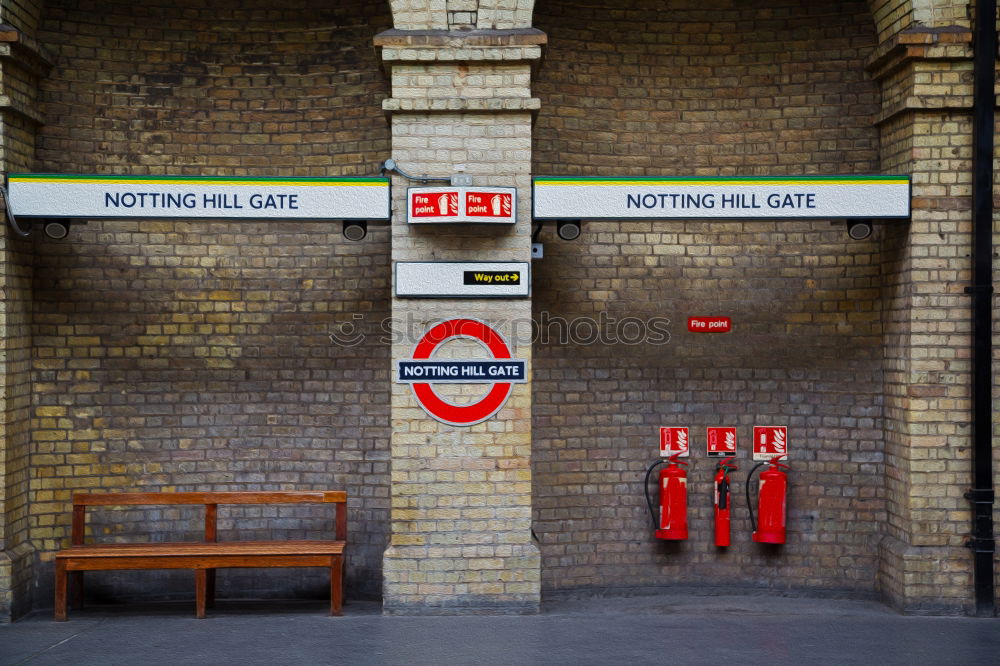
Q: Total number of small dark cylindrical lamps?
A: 4